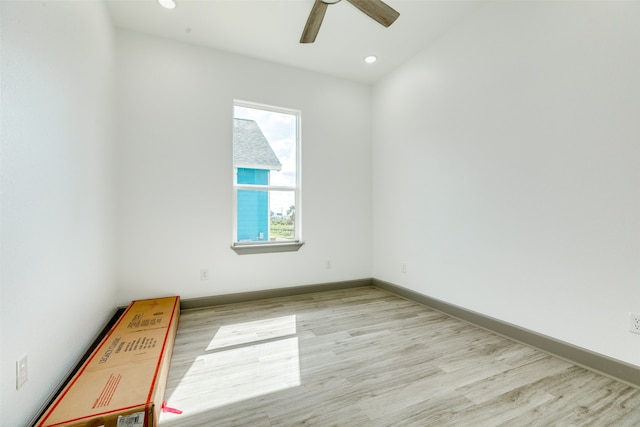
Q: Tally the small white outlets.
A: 5